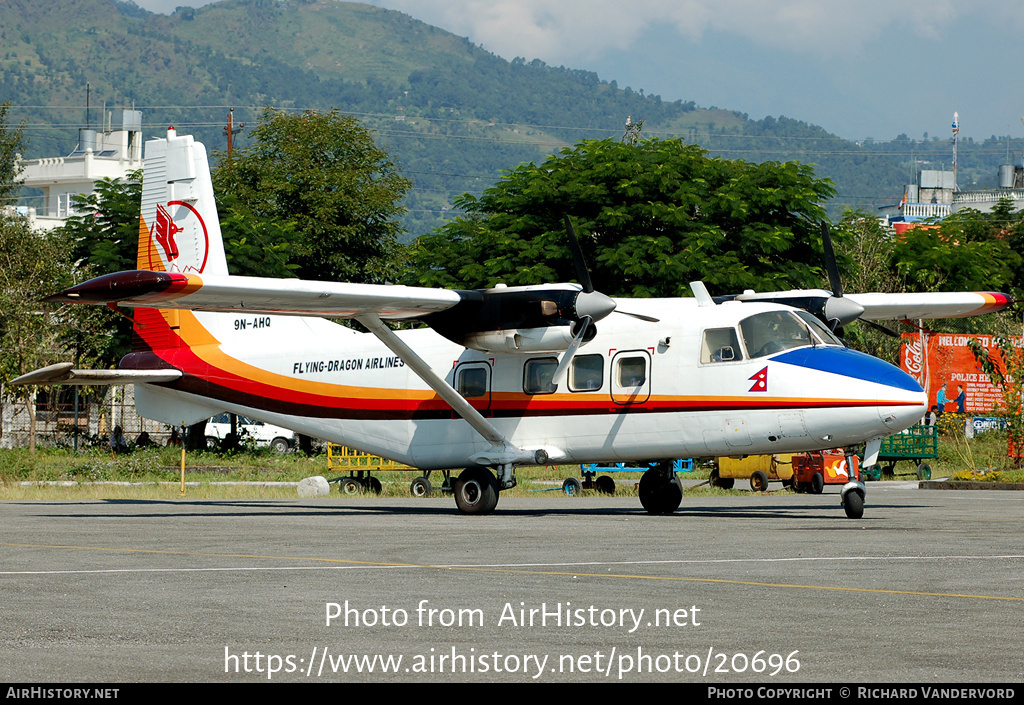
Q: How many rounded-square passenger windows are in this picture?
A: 4